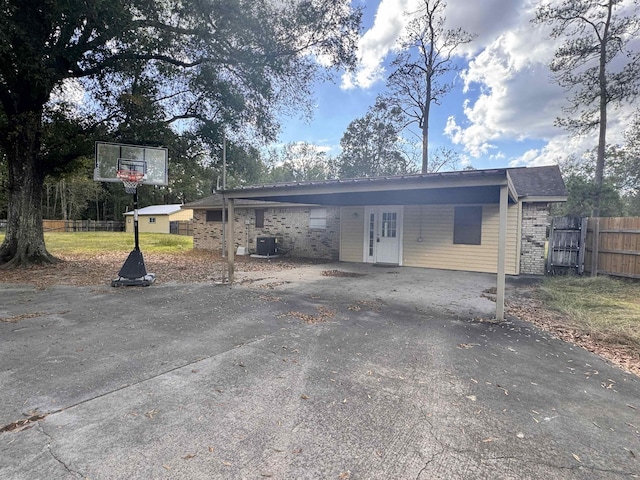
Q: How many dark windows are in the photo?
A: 3